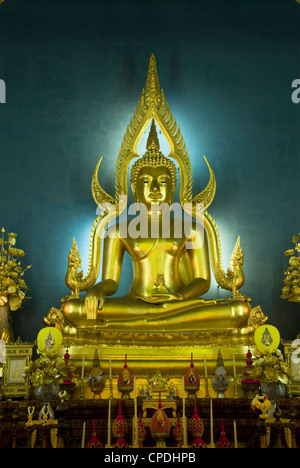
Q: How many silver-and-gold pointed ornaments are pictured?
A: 2